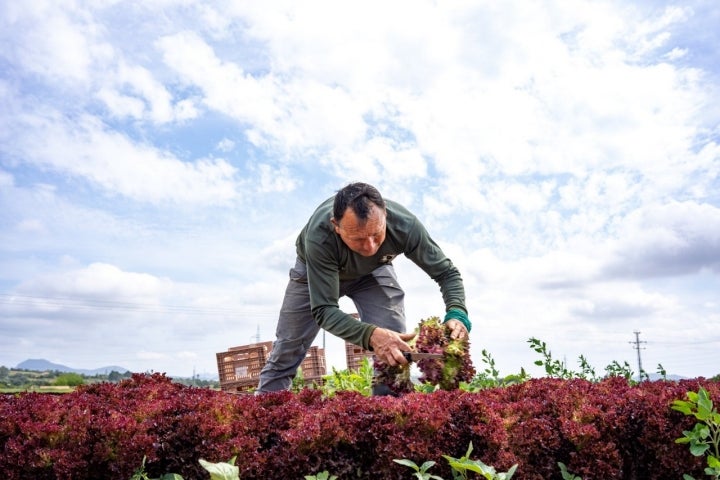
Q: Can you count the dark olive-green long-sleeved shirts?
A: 1